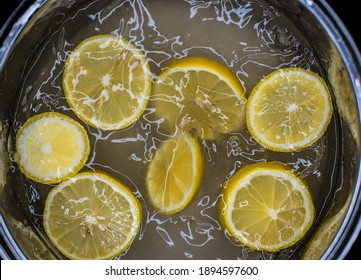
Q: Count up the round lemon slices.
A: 7